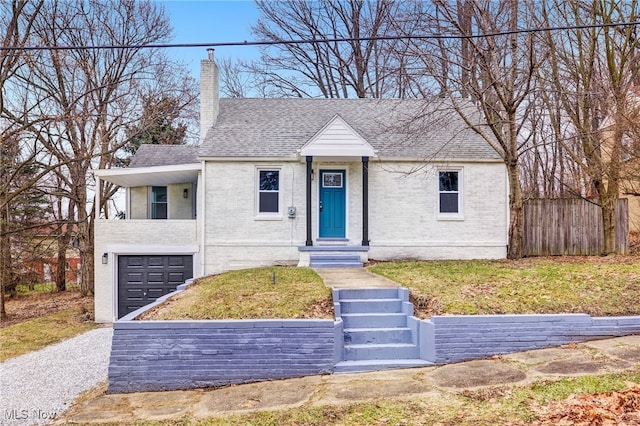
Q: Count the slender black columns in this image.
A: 2